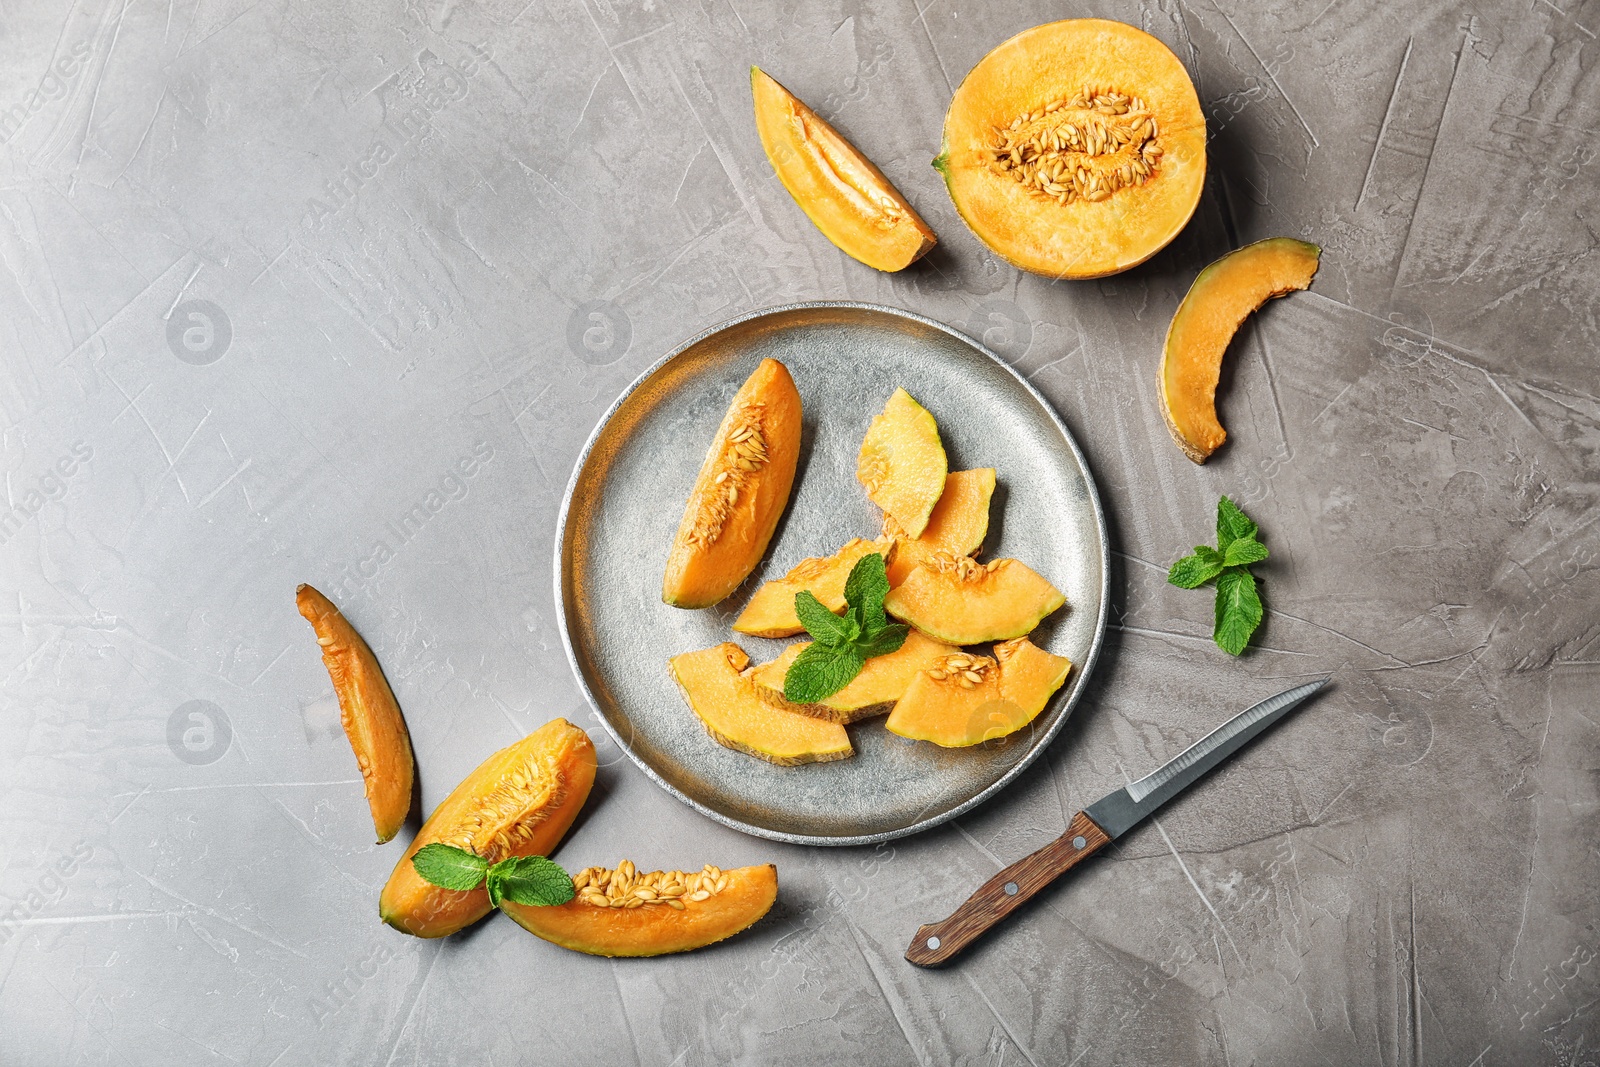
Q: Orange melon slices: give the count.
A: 13